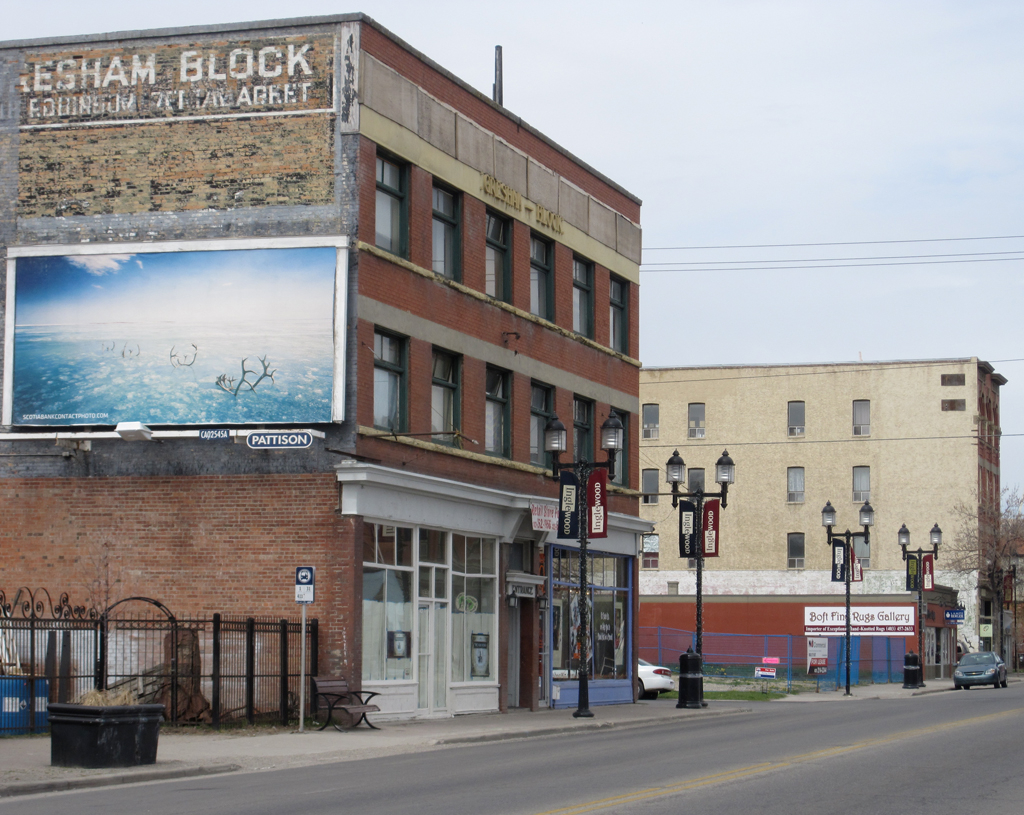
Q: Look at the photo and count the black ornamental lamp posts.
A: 4